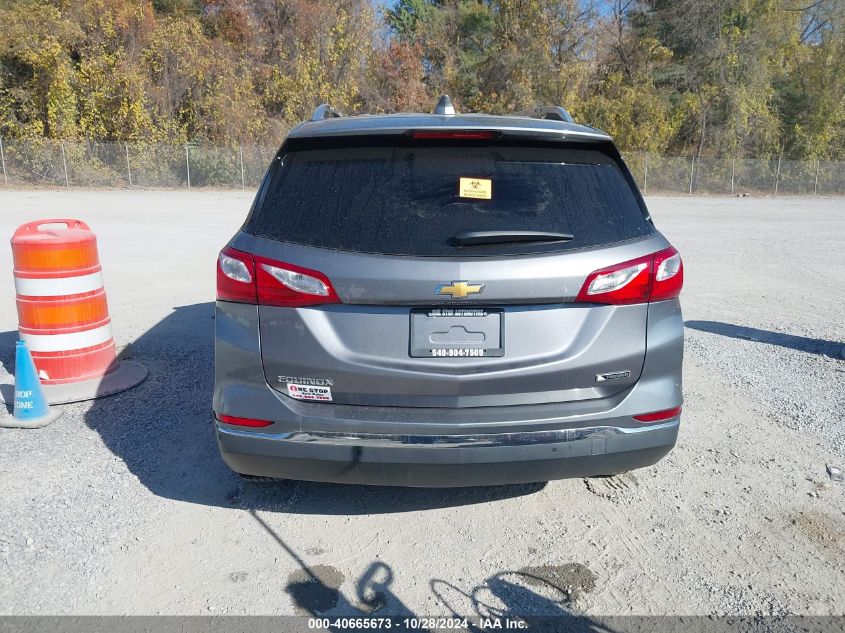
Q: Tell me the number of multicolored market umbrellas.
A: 0